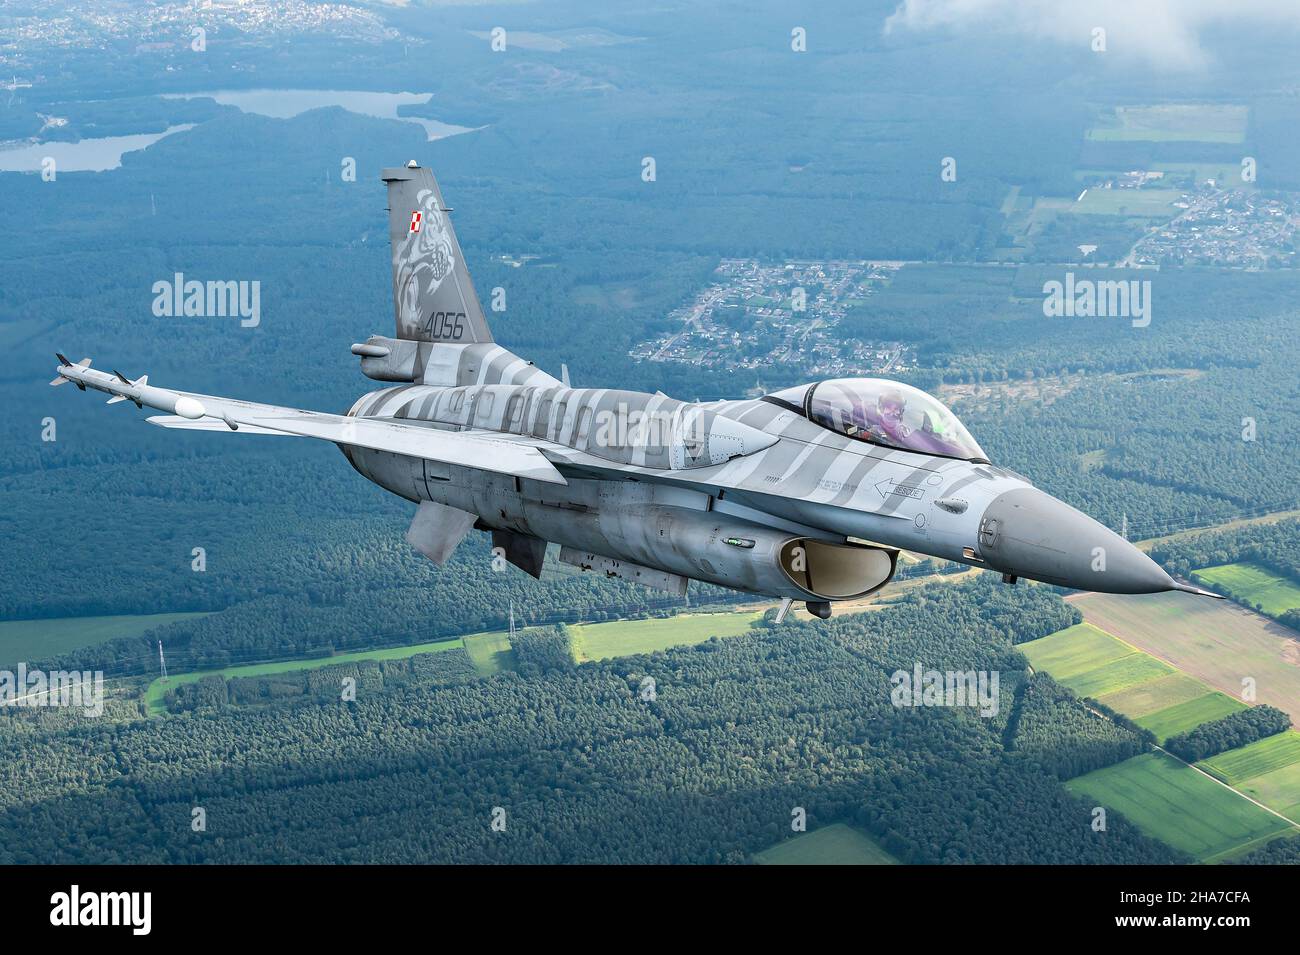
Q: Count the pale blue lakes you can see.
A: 2